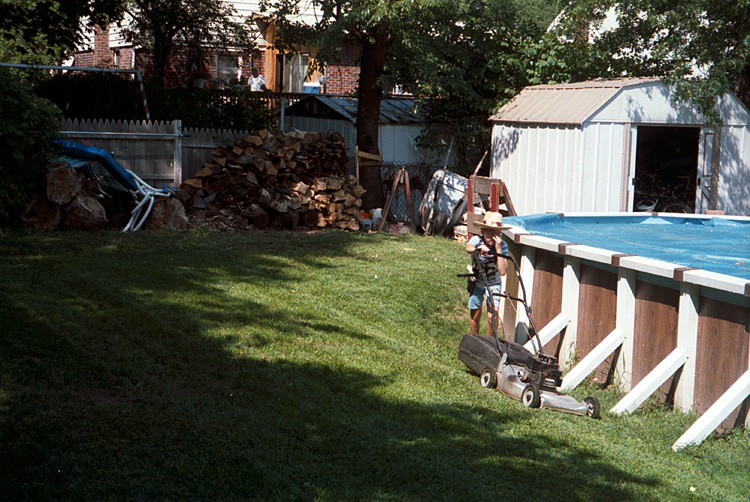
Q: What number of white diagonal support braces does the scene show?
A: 4